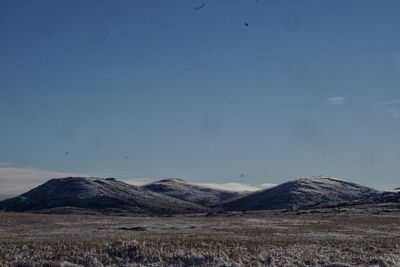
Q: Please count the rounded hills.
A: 3